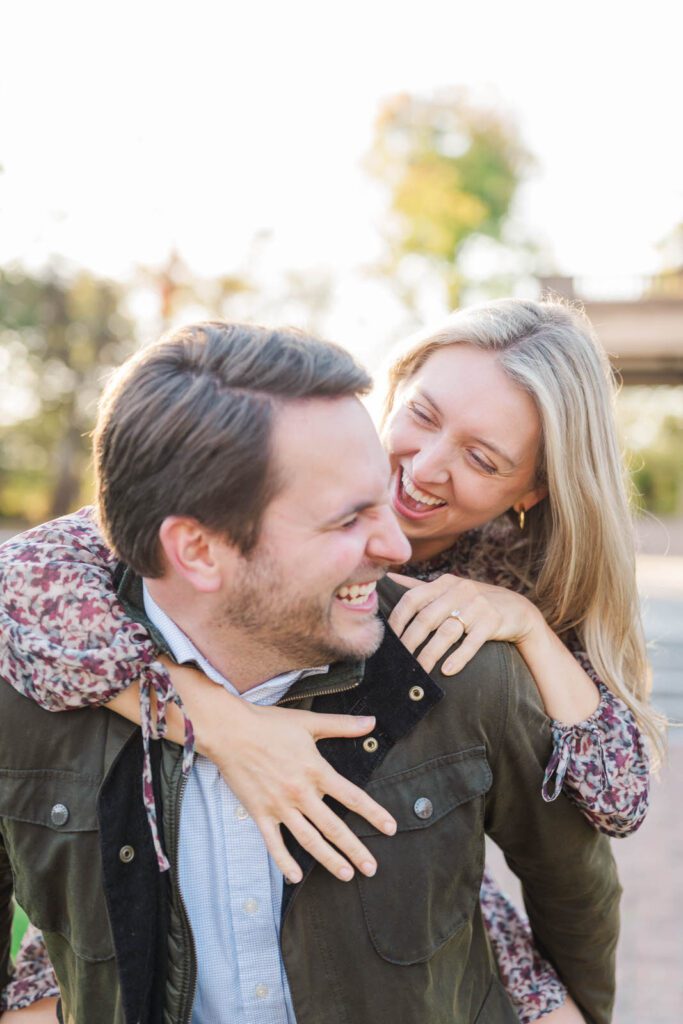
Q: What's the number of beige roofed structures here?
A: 1